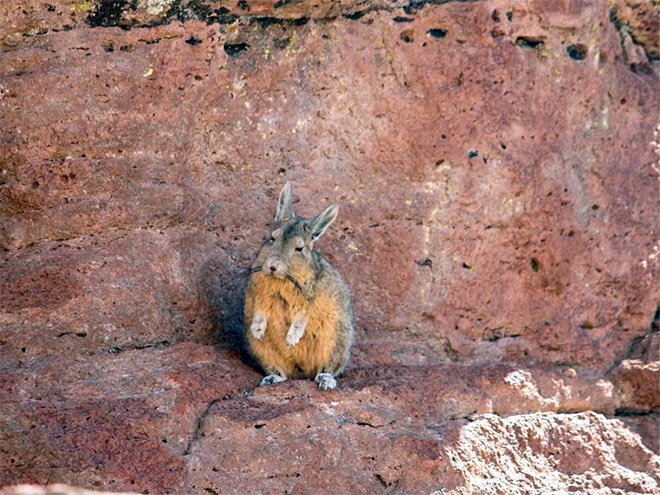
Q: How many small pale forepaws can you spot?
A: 2